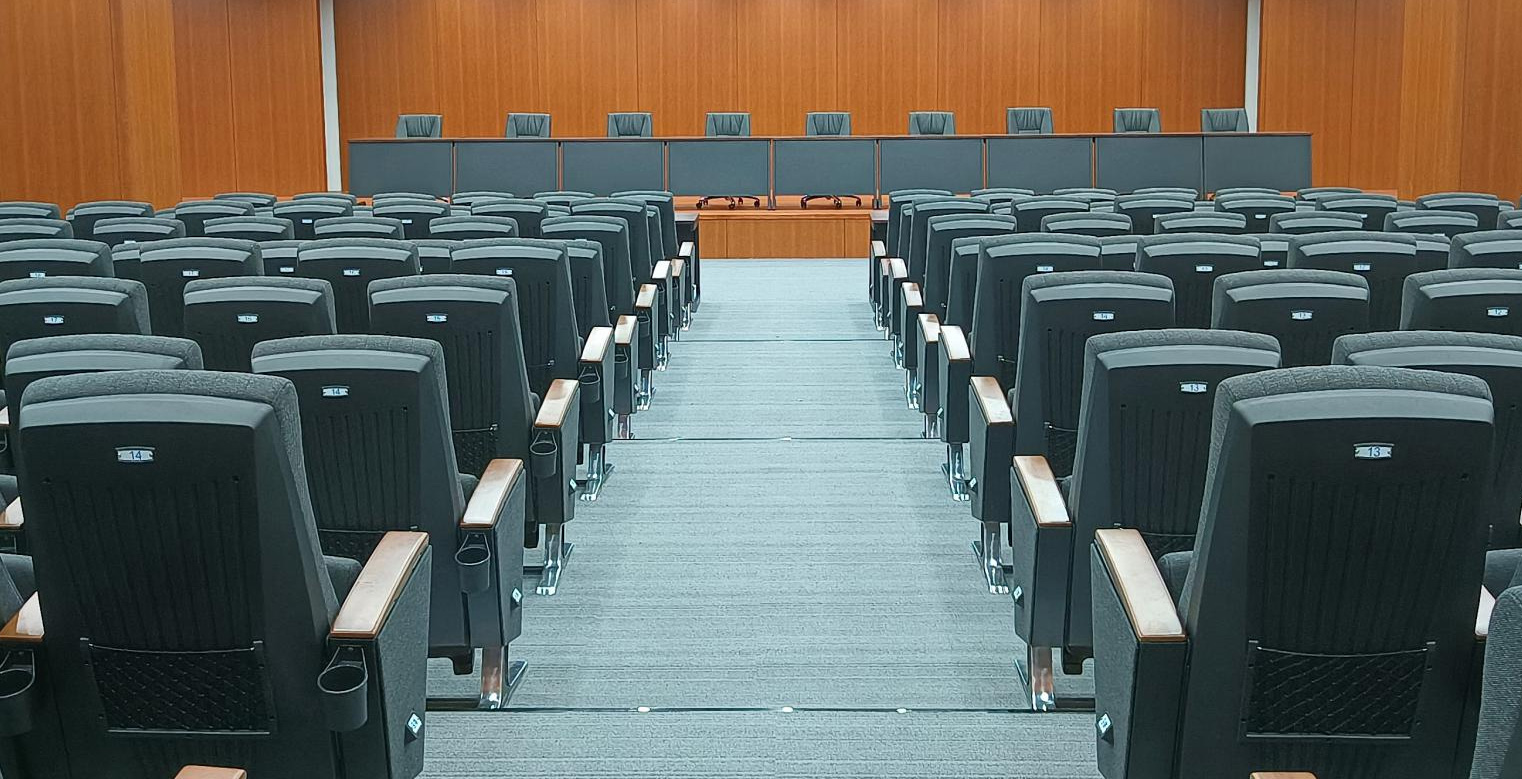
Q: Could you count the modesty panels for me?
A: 9